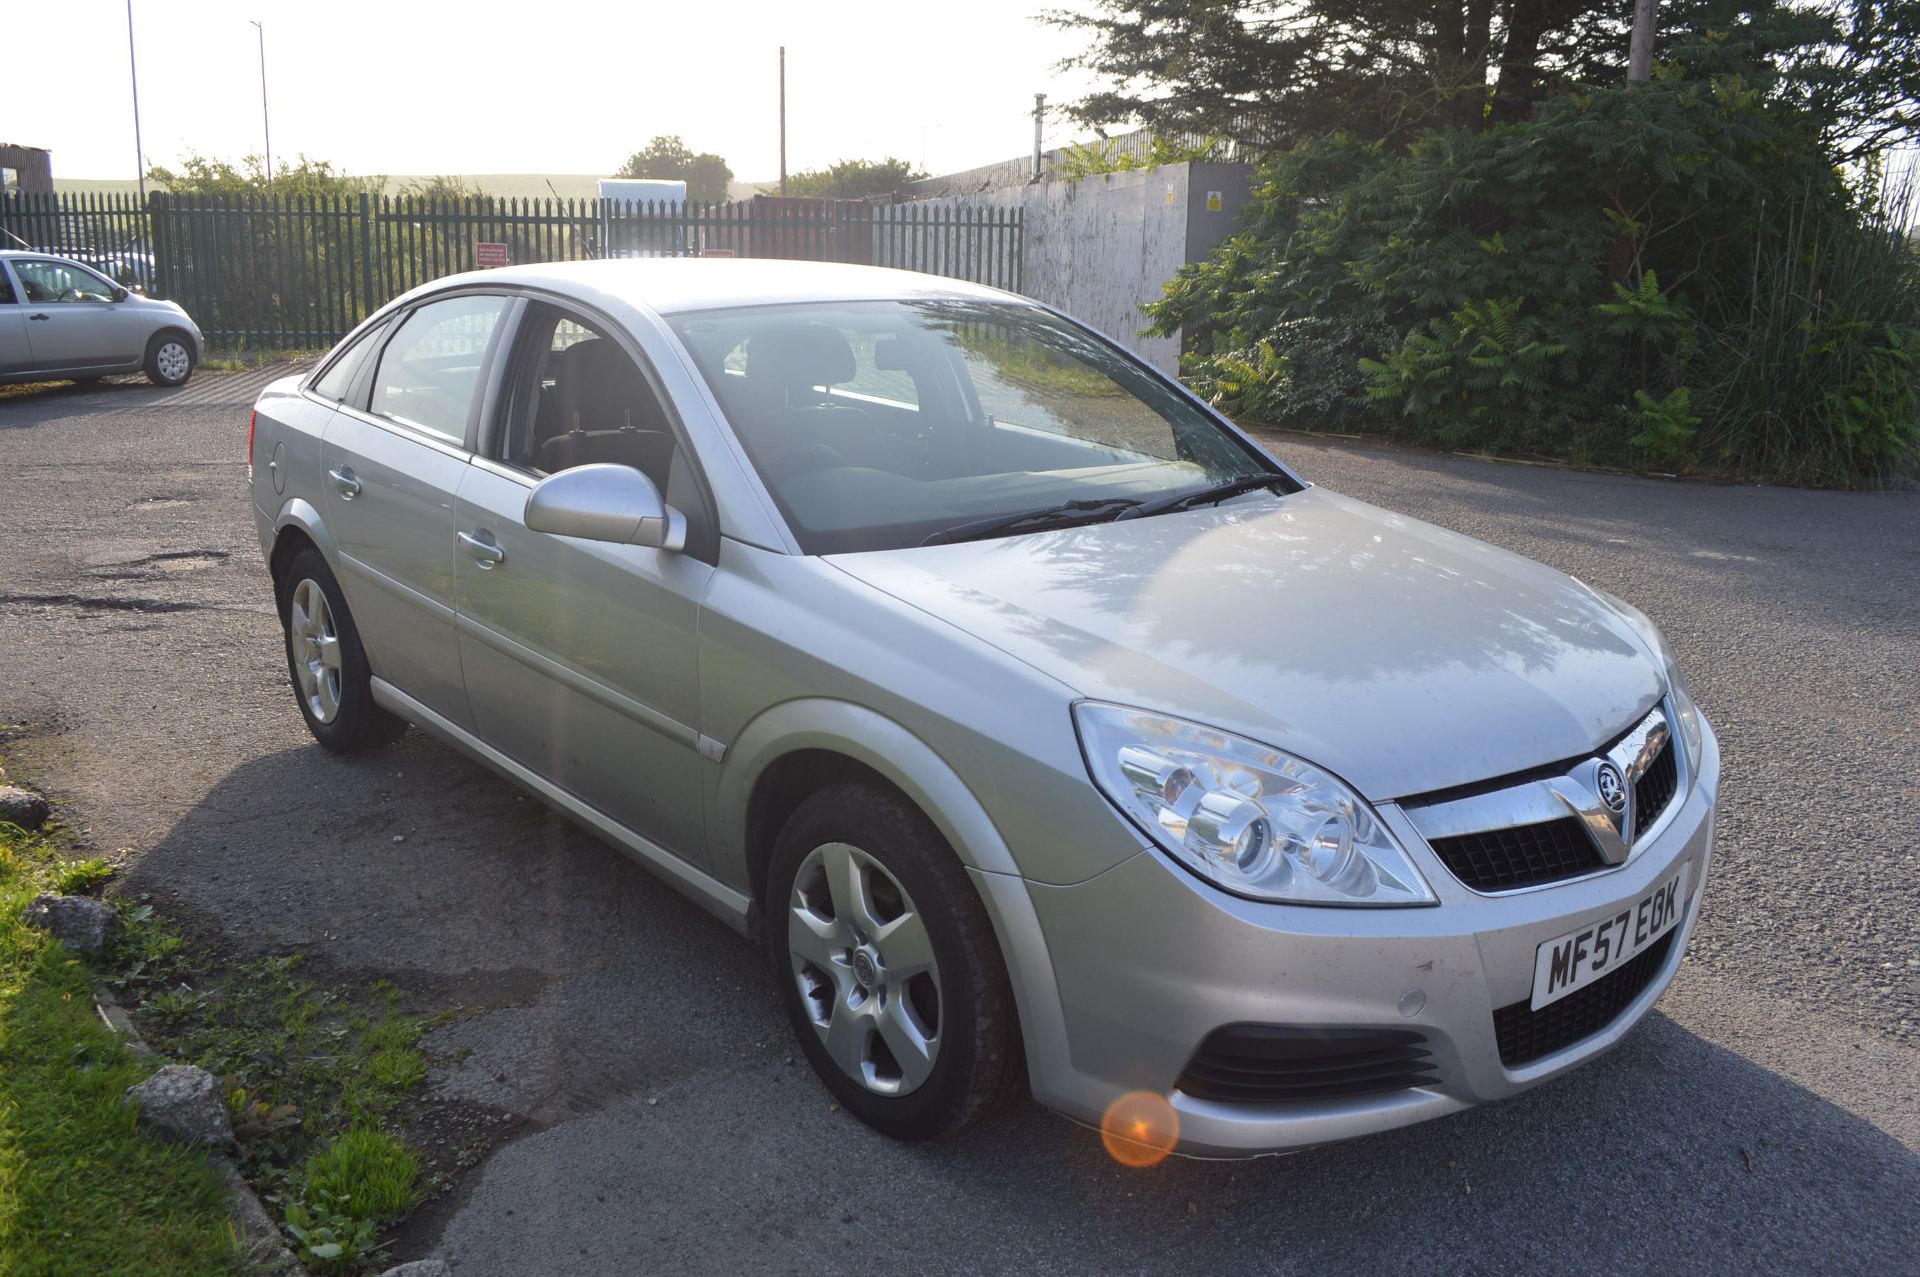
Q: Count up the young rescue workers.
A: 0